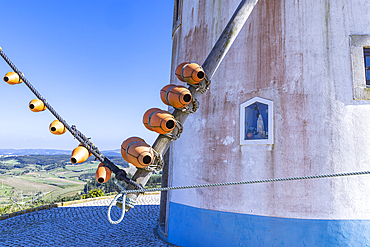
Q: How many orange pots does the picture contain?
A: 9